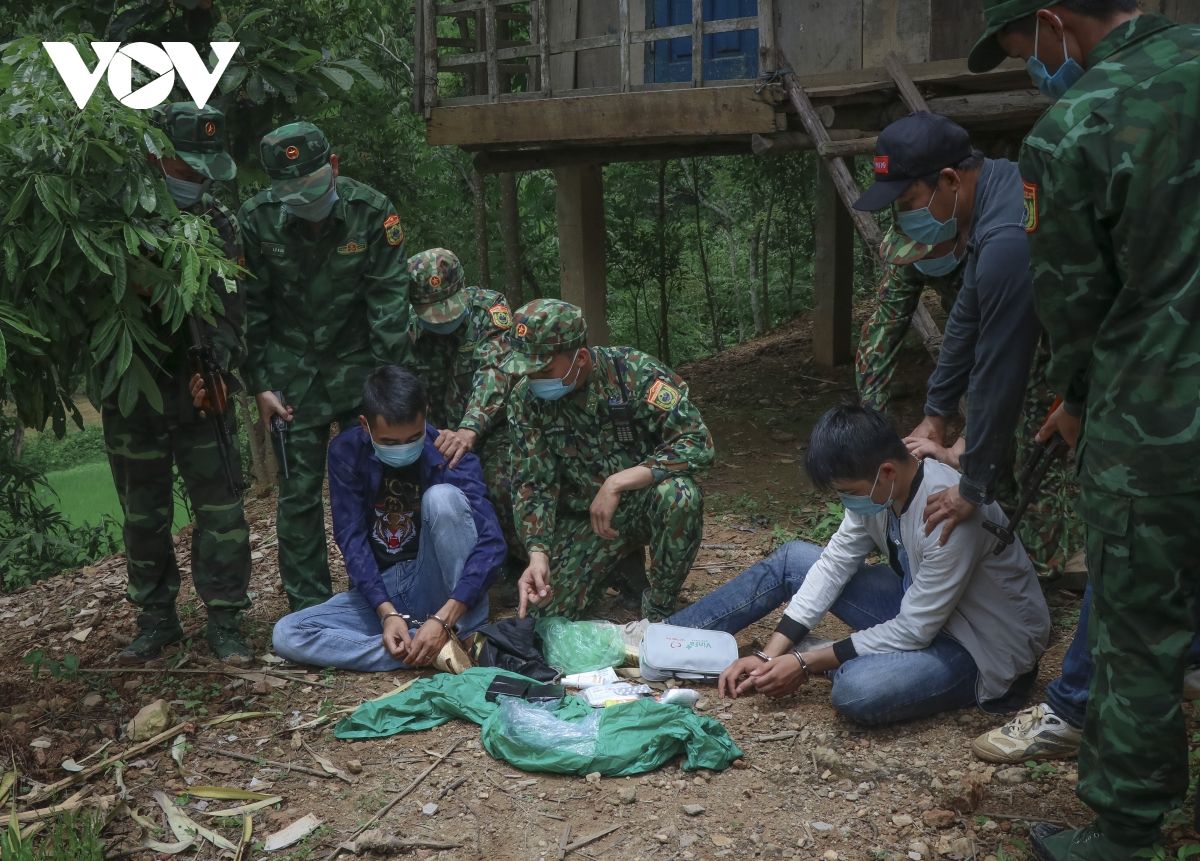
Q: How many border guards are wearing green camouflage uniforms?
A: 6